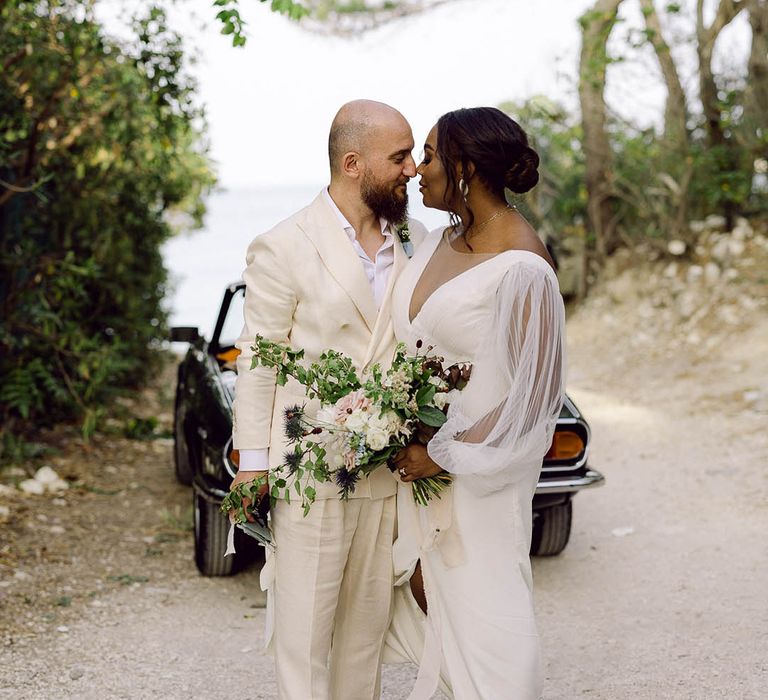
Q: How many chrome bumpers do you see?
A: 1